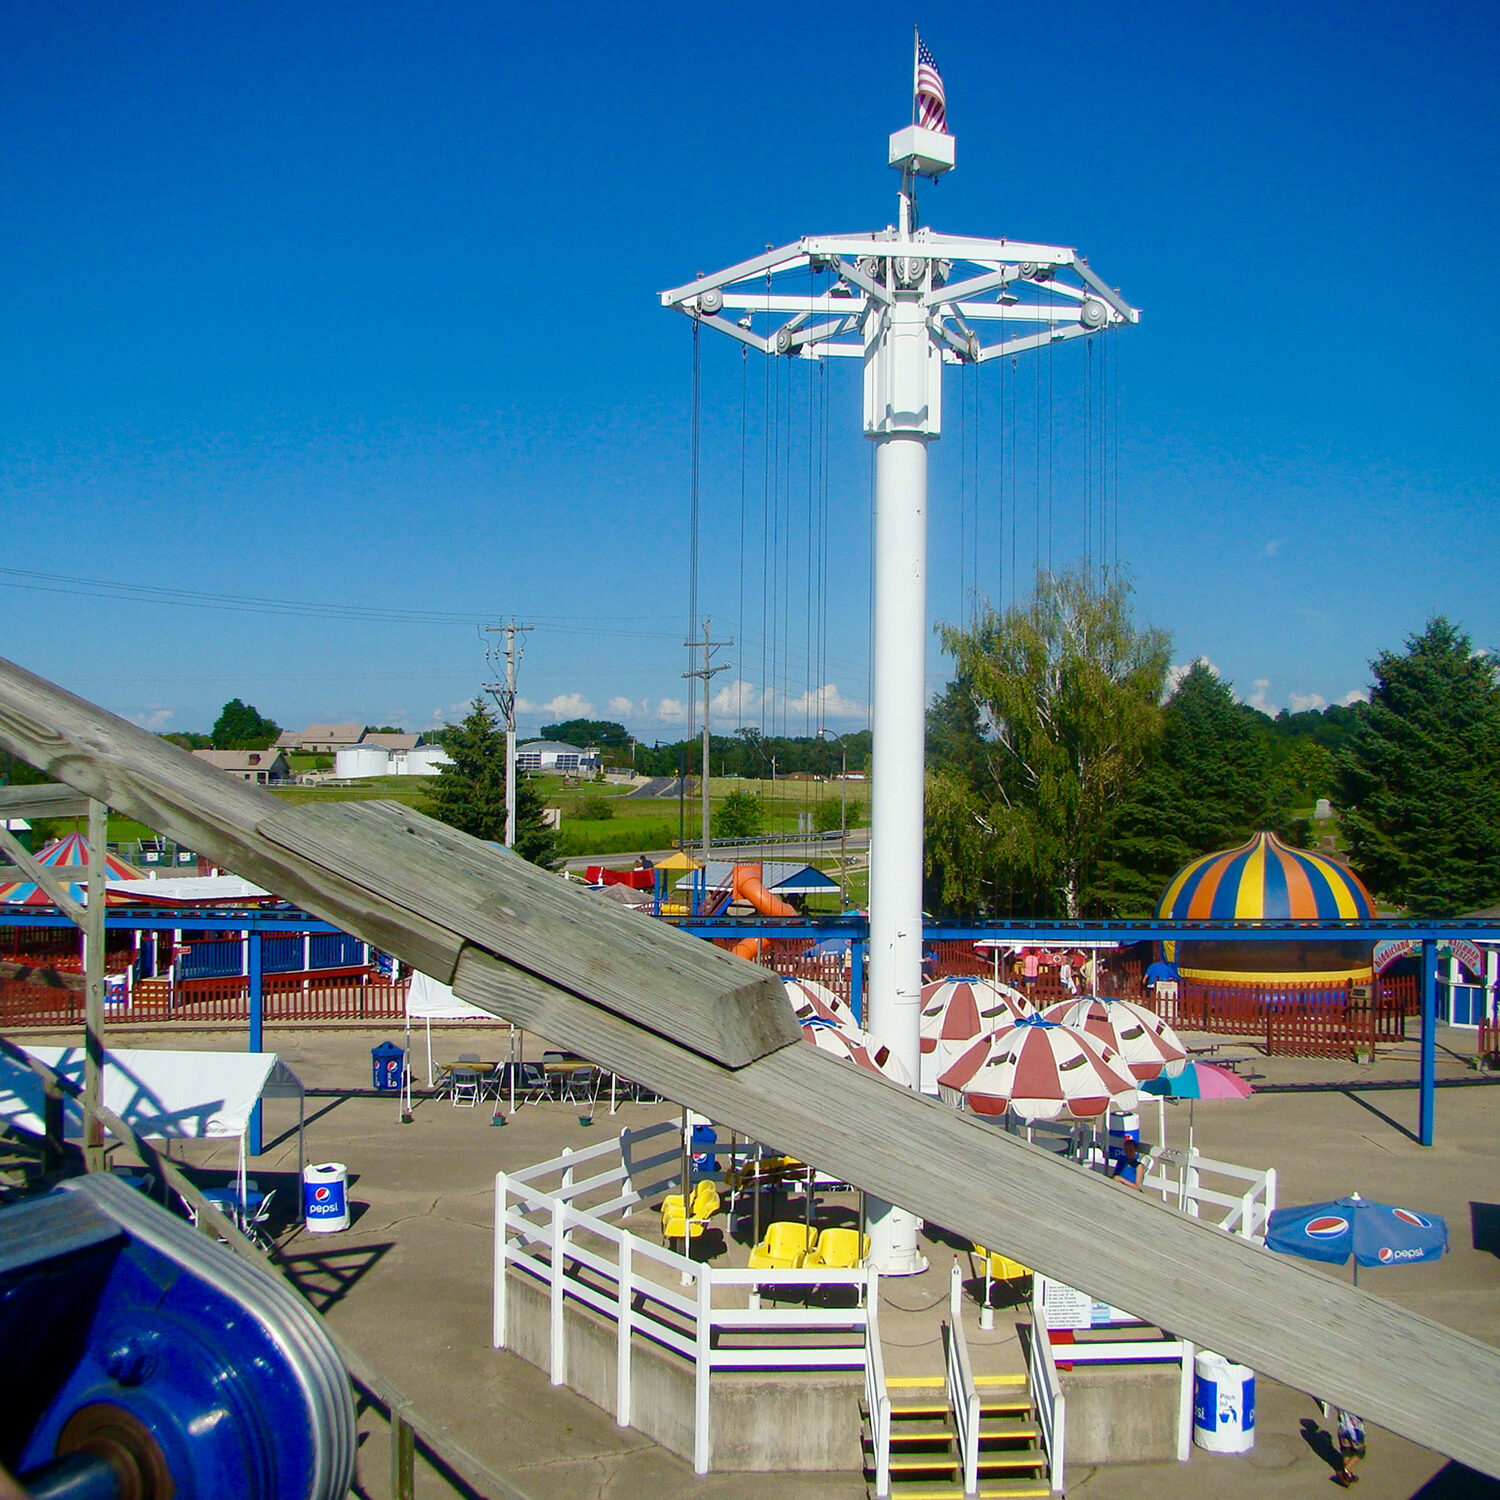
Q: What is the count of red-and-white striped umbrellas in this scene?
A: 5